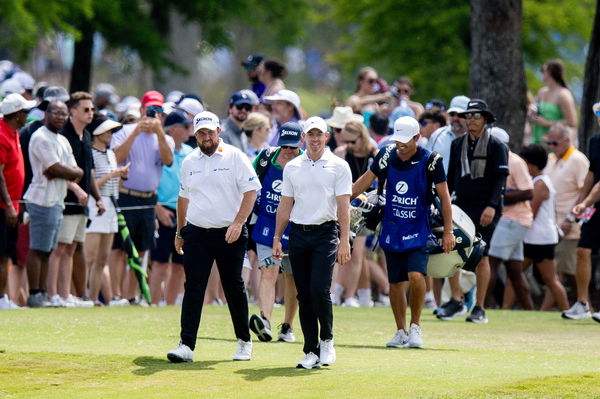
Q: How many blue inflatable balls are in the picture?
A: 0